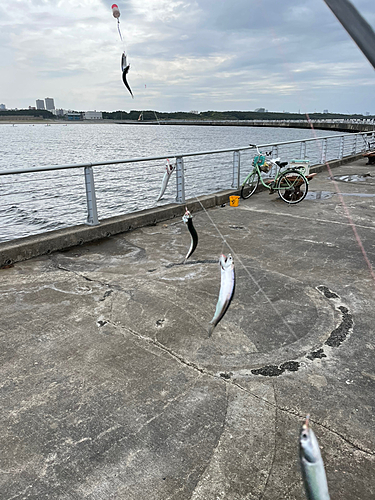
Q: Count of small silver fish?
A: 5